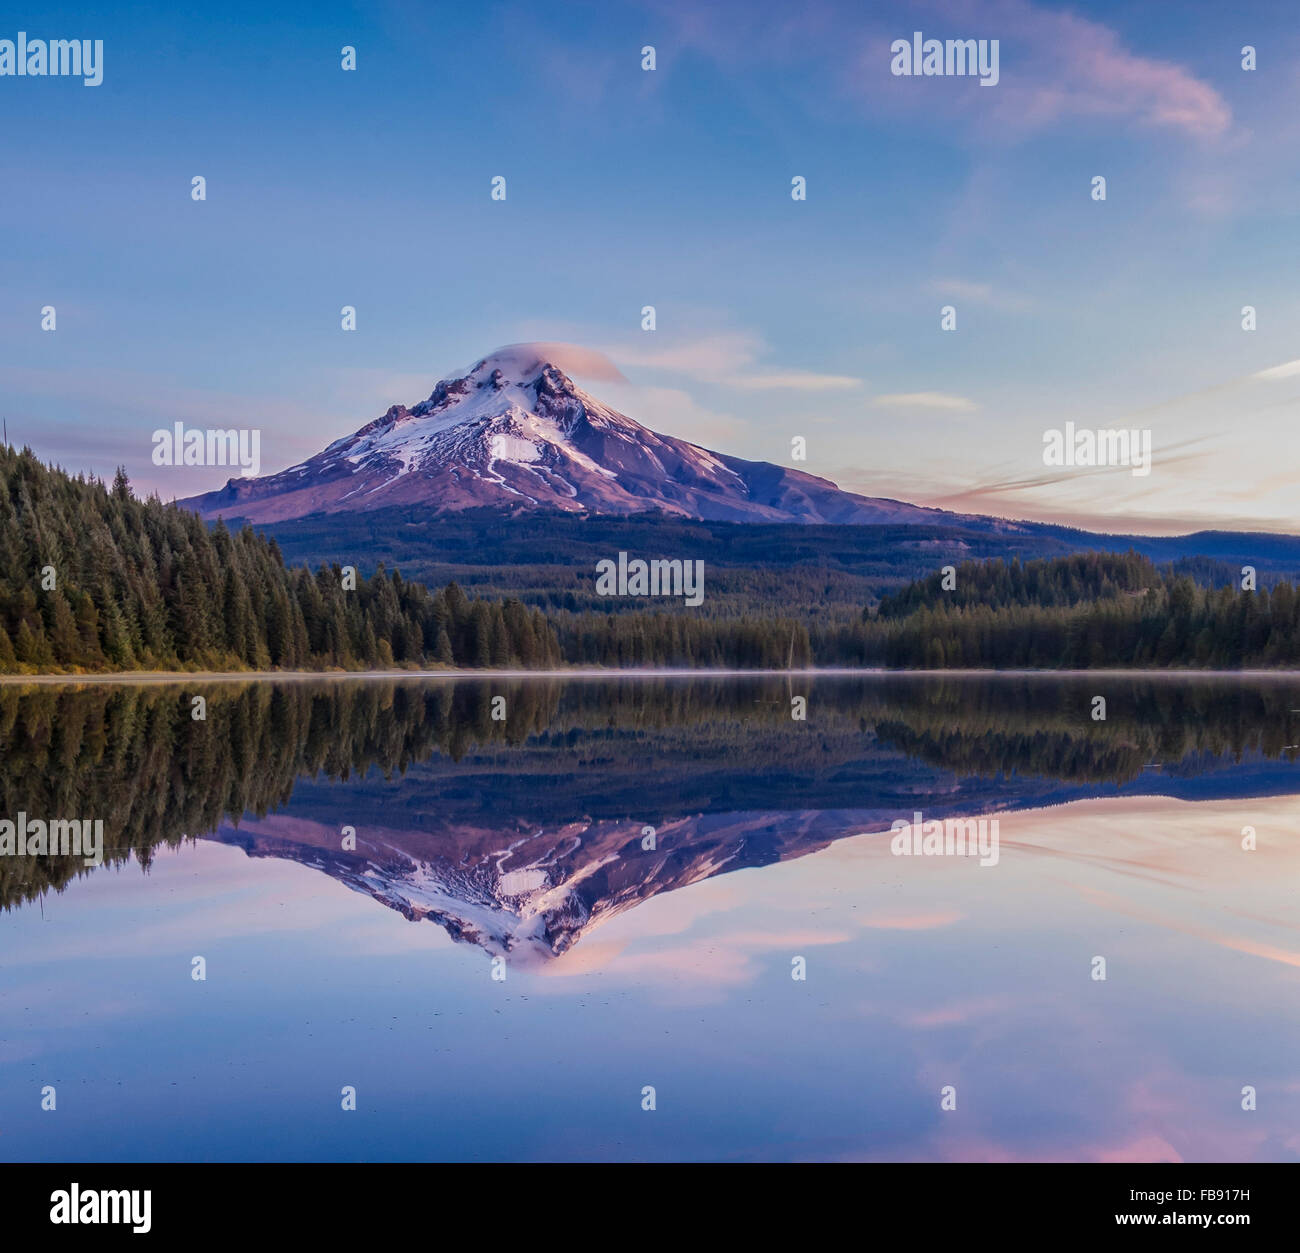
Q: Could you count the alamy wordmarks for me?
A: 8